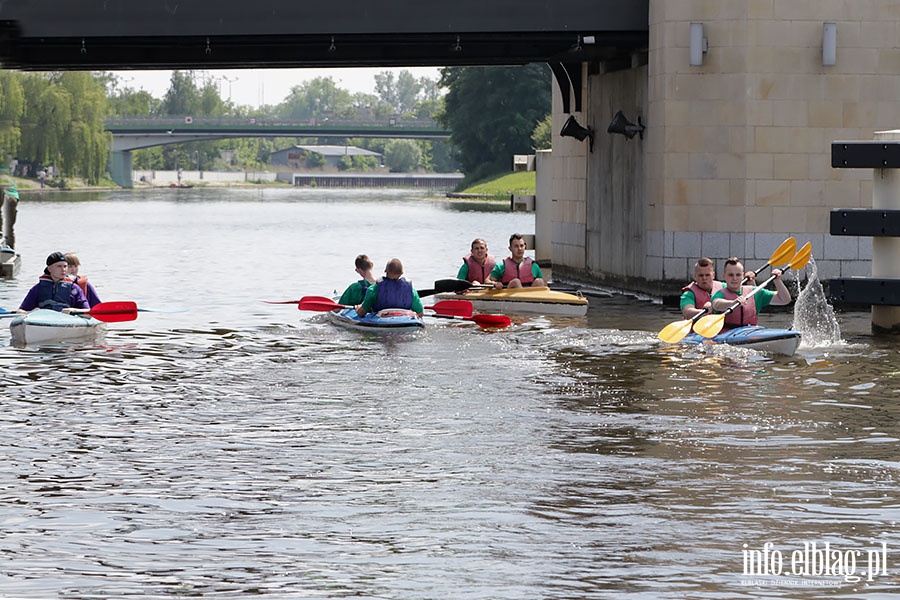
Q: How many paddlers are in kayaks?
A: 8